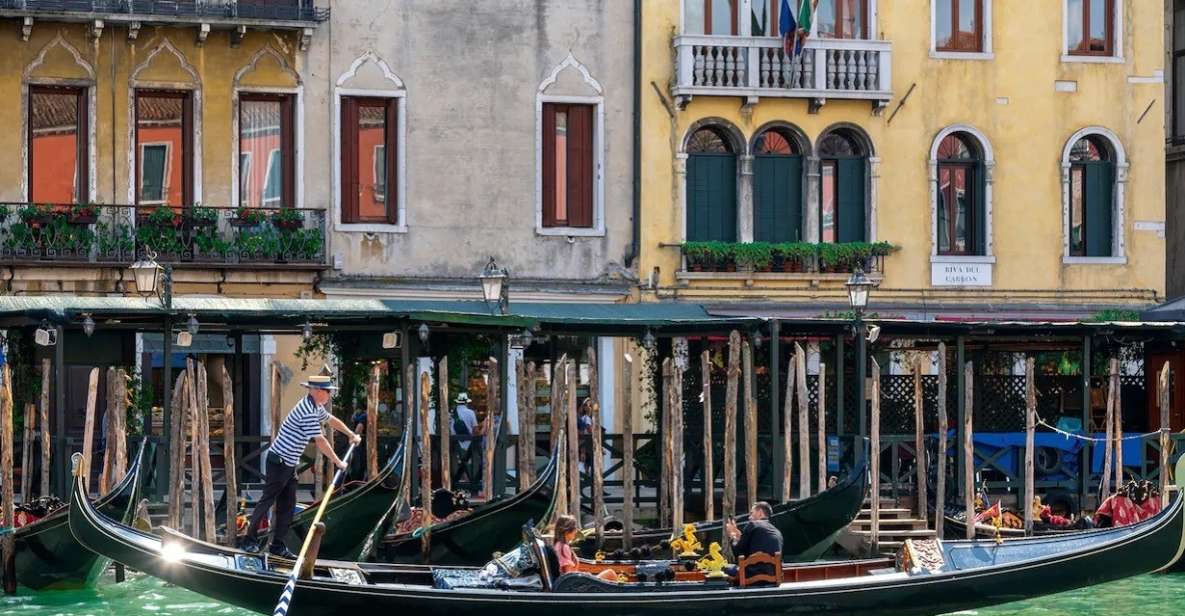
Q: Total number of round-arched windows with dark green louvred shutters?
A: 4